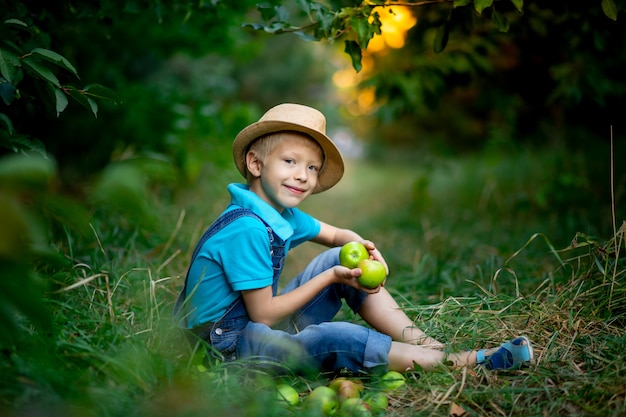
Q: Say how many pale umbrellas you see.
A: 0